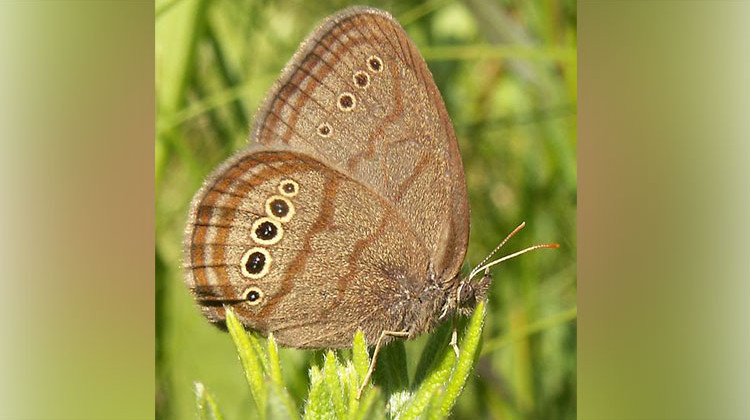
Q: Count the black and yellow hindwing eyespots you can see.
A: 5